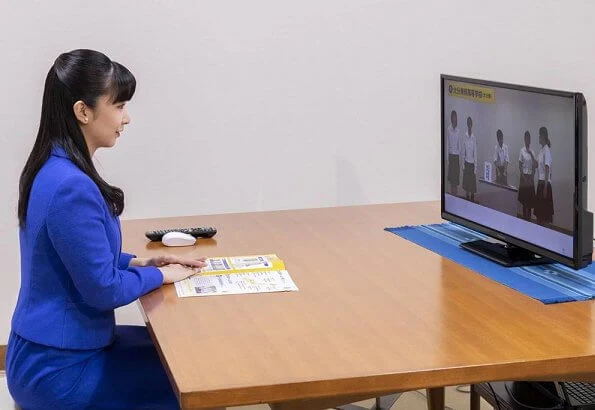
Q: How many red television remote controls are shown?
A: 0